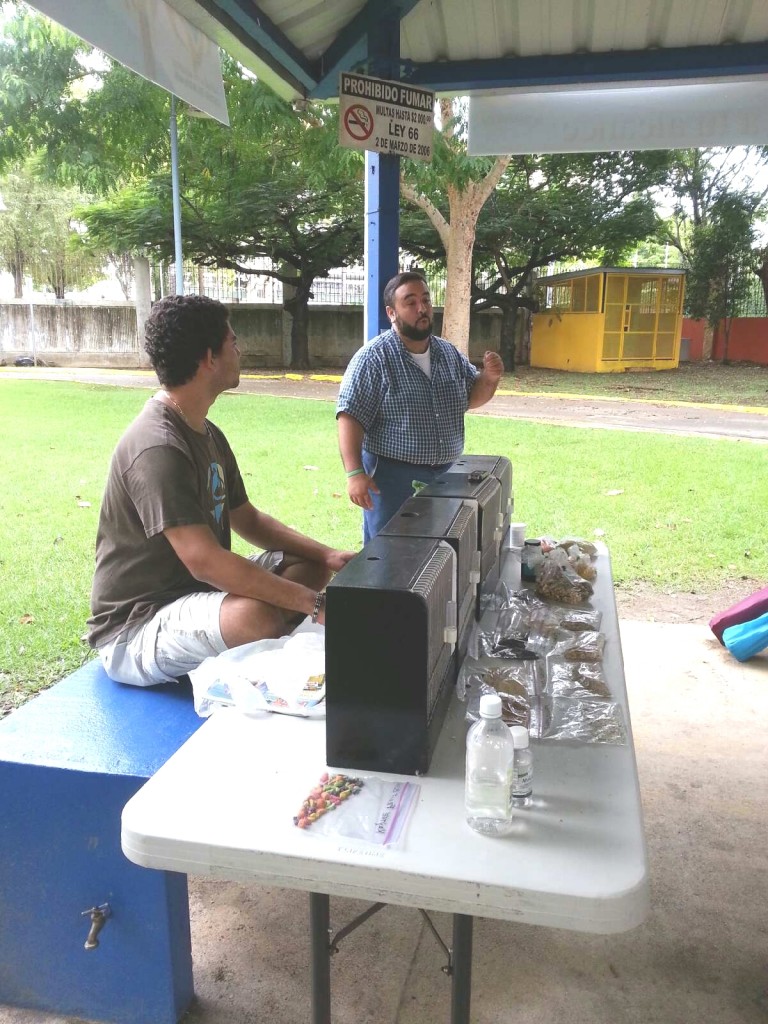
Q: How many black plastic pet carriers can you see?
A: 4